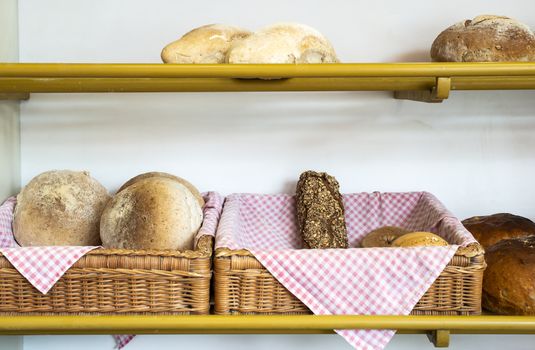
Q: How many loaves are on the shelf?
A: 11